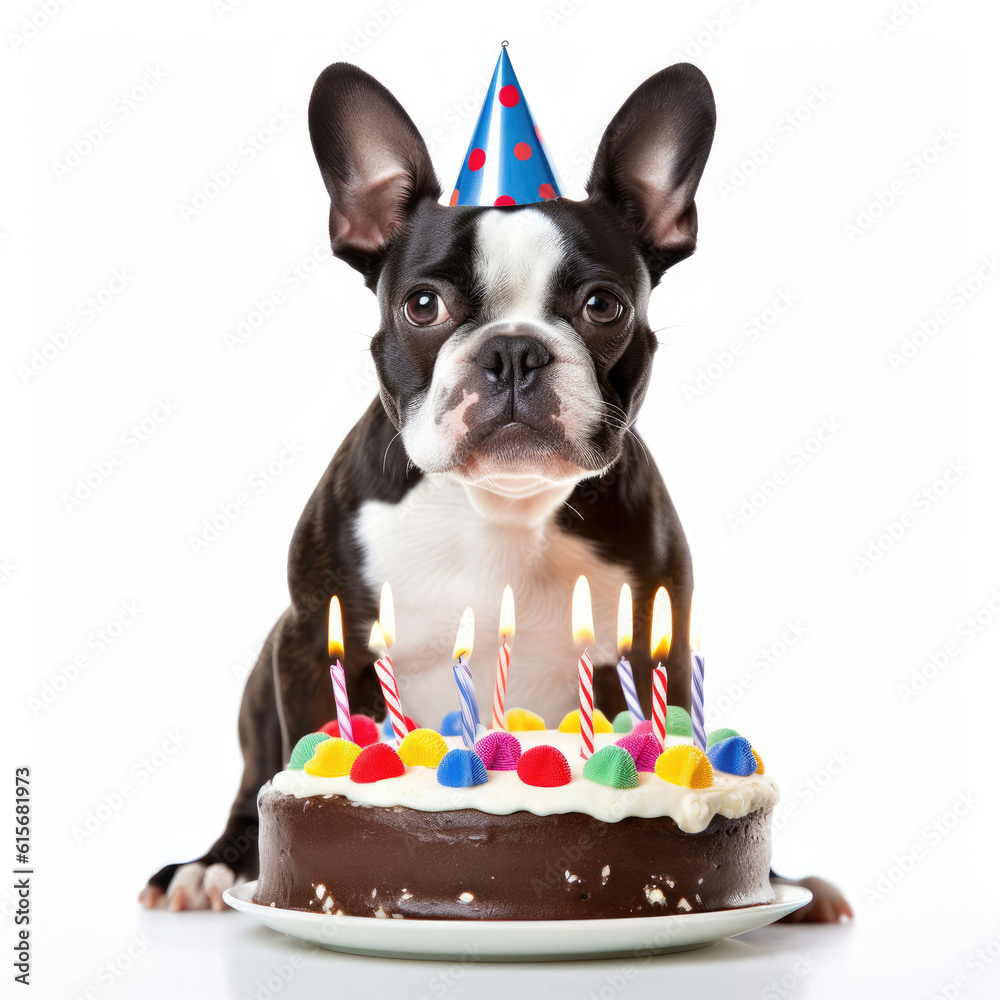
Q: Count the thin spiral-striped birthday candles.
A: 8